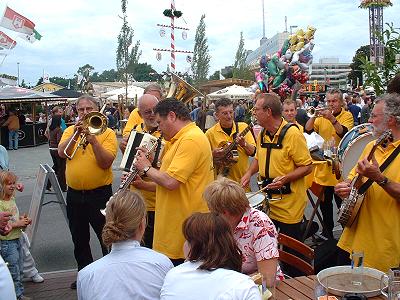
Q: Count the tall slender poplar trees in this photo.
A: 3